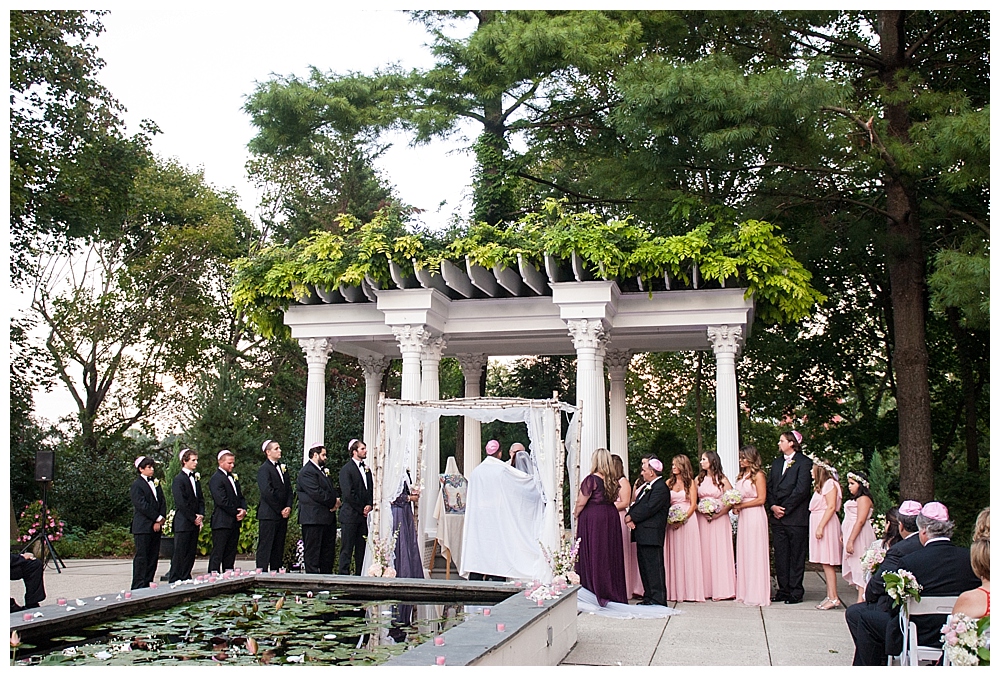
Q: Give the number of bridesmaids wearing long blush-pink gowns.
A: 5